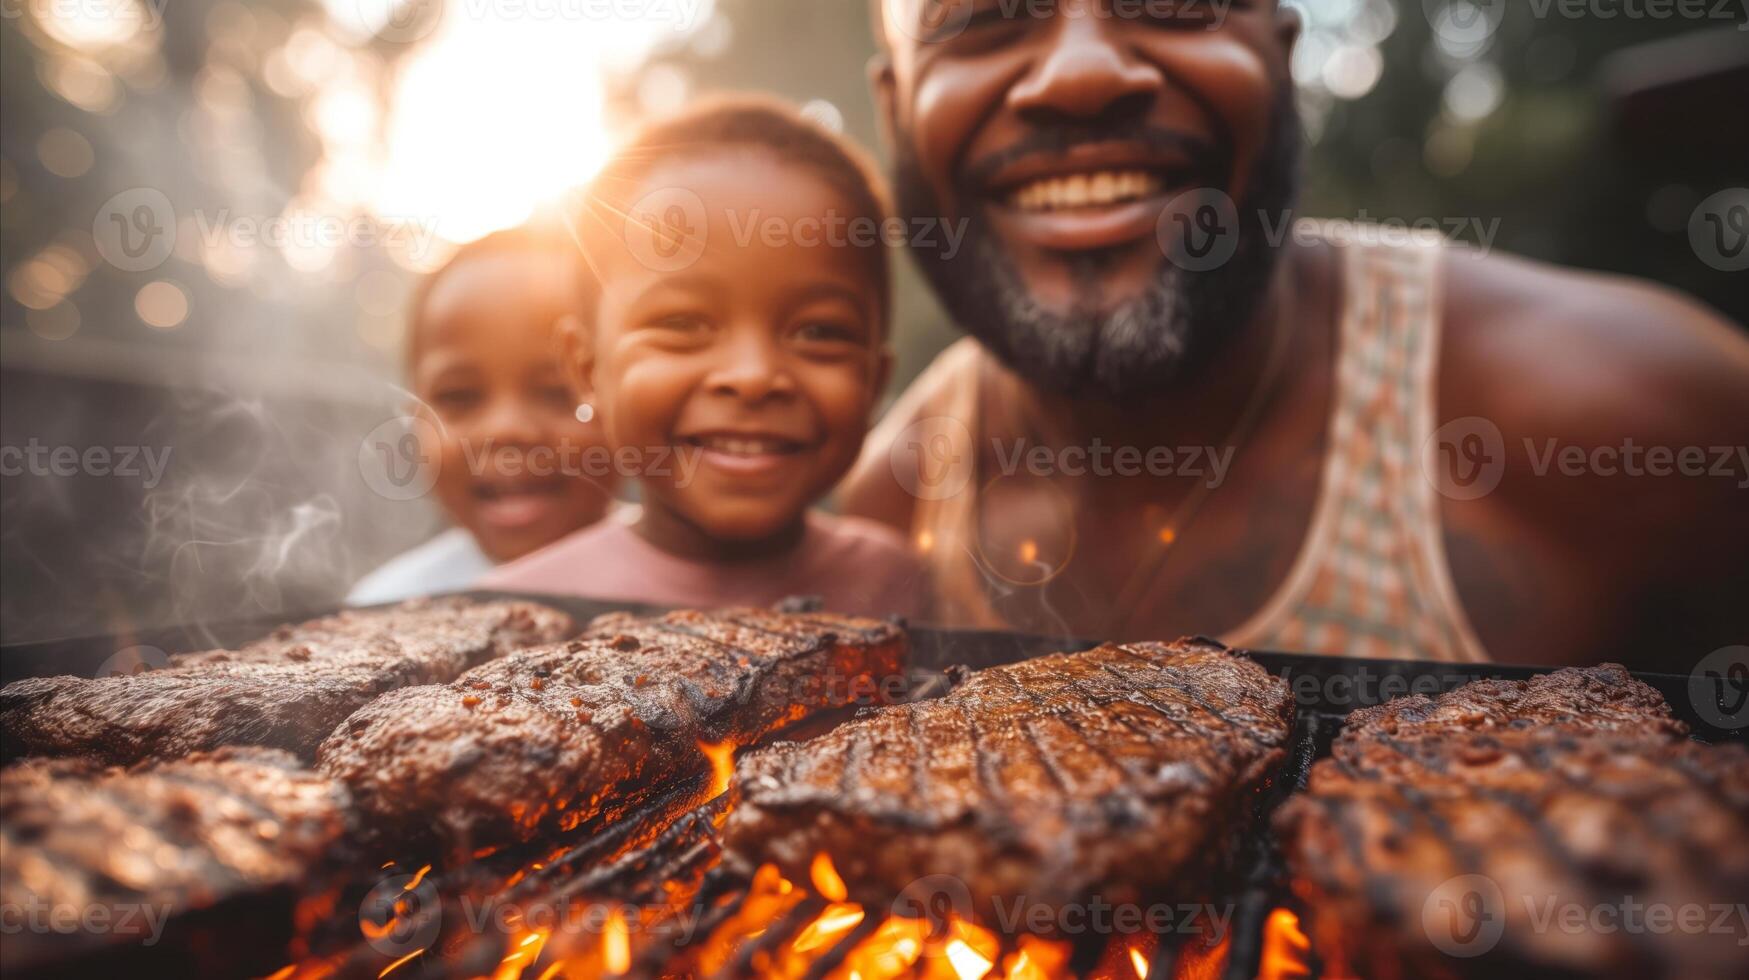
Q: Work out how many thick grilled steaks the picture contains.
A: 5